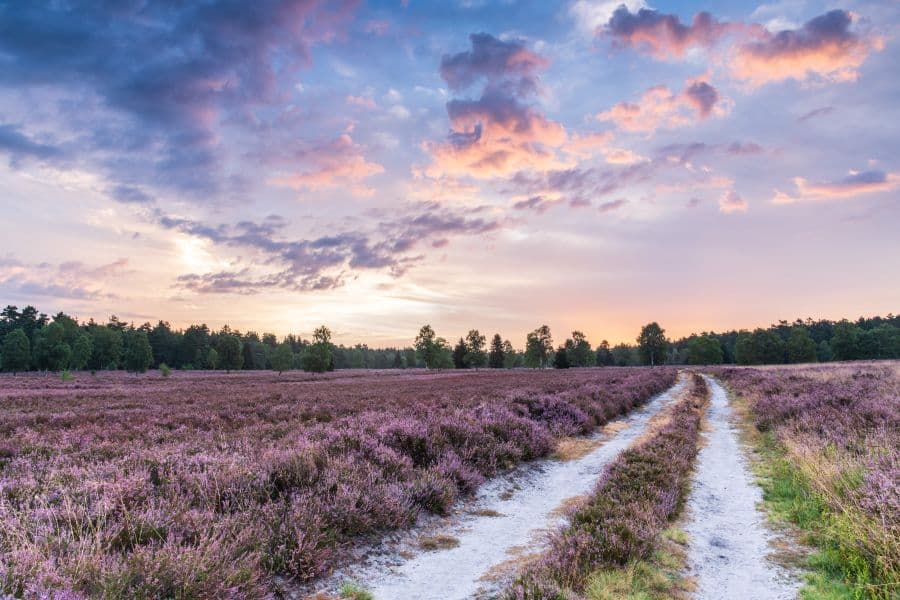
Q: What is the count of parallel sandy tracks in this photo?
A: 2